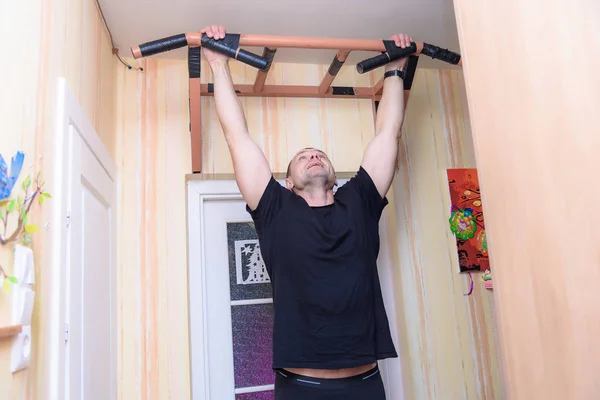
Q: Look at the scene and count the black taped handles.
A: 4